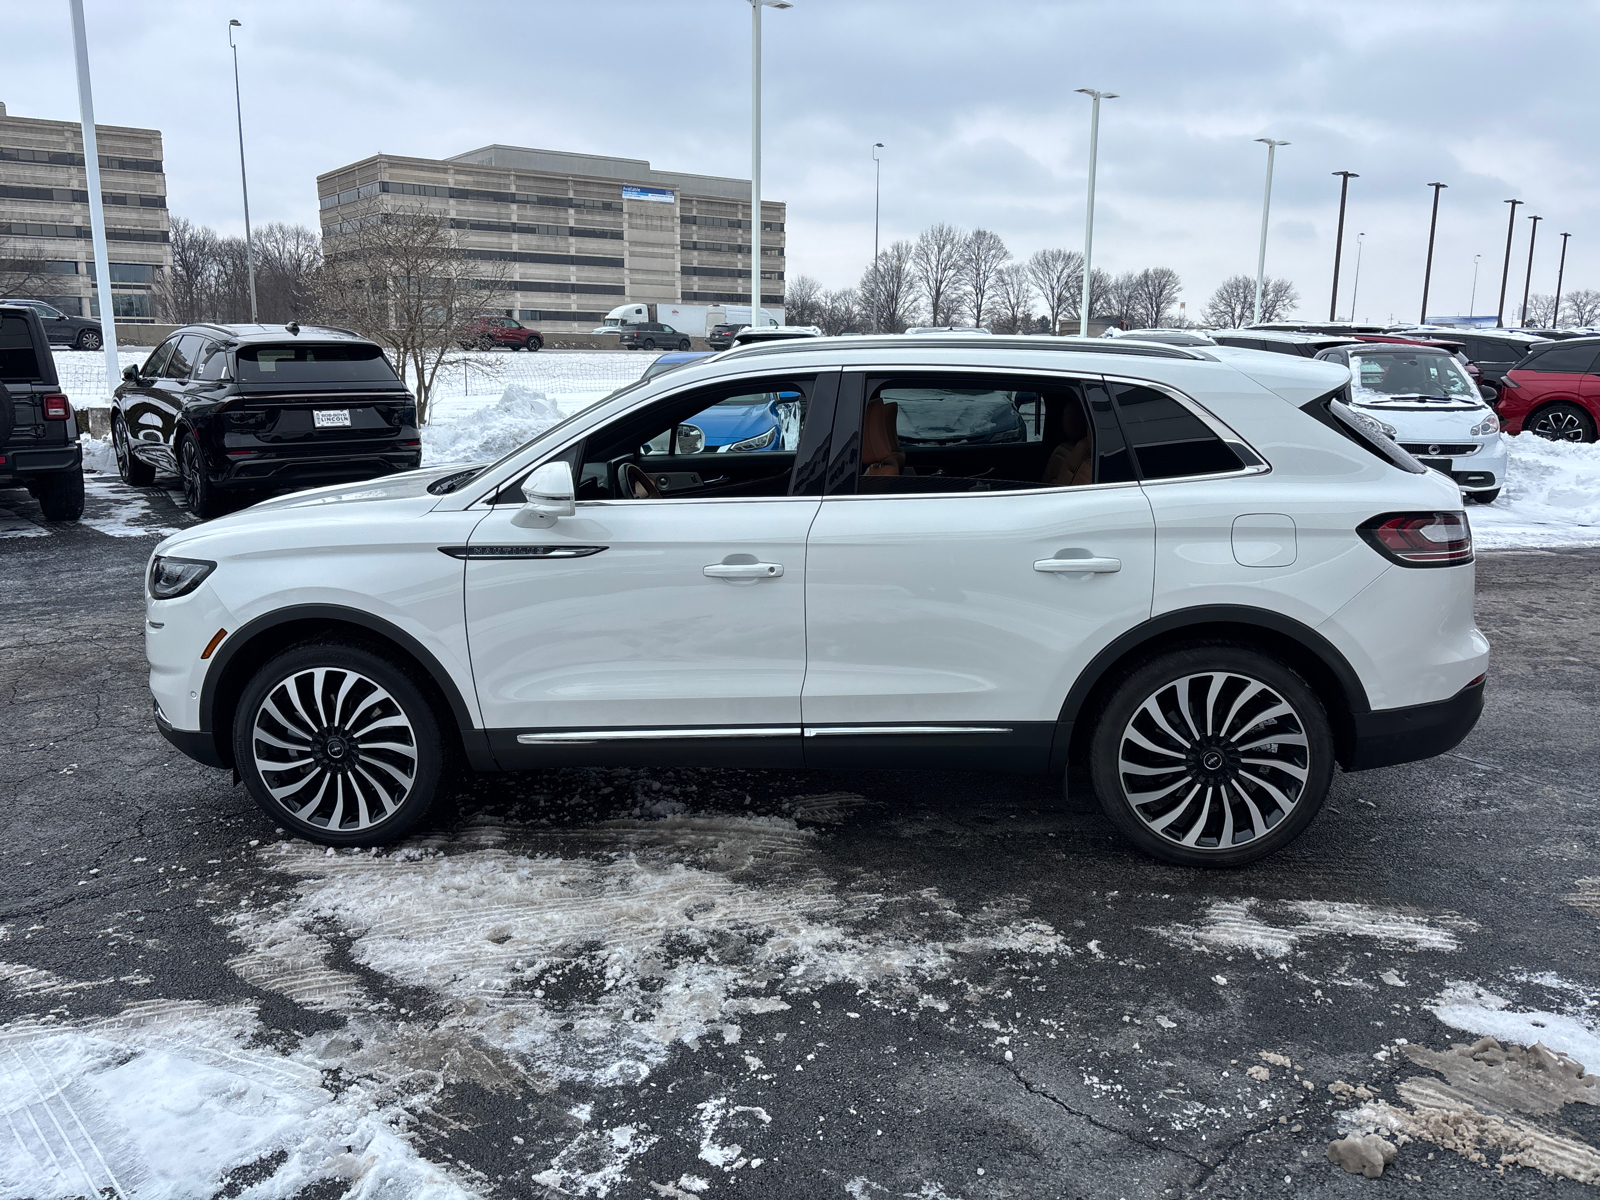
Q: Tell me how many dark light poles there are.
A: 5